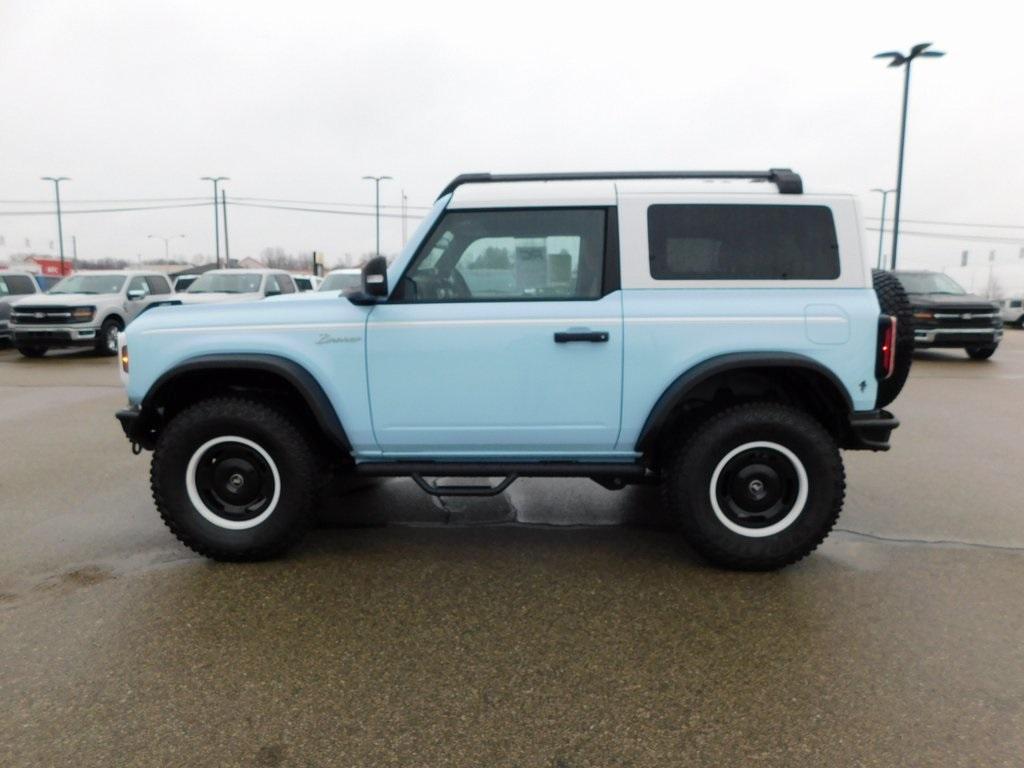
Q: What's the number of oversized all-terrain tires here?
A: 3